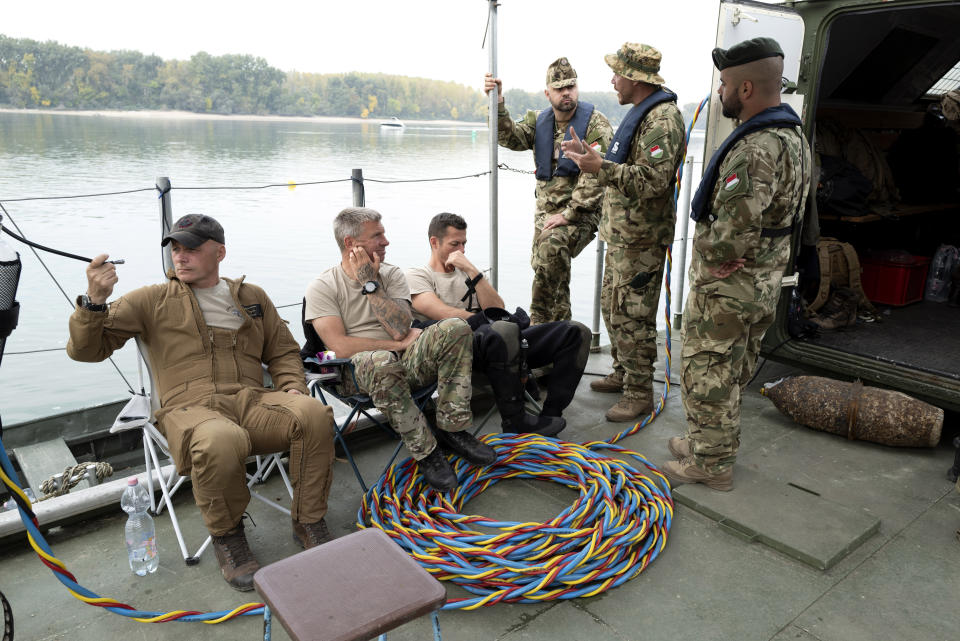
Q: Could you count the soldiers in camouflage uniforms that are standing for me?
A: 3